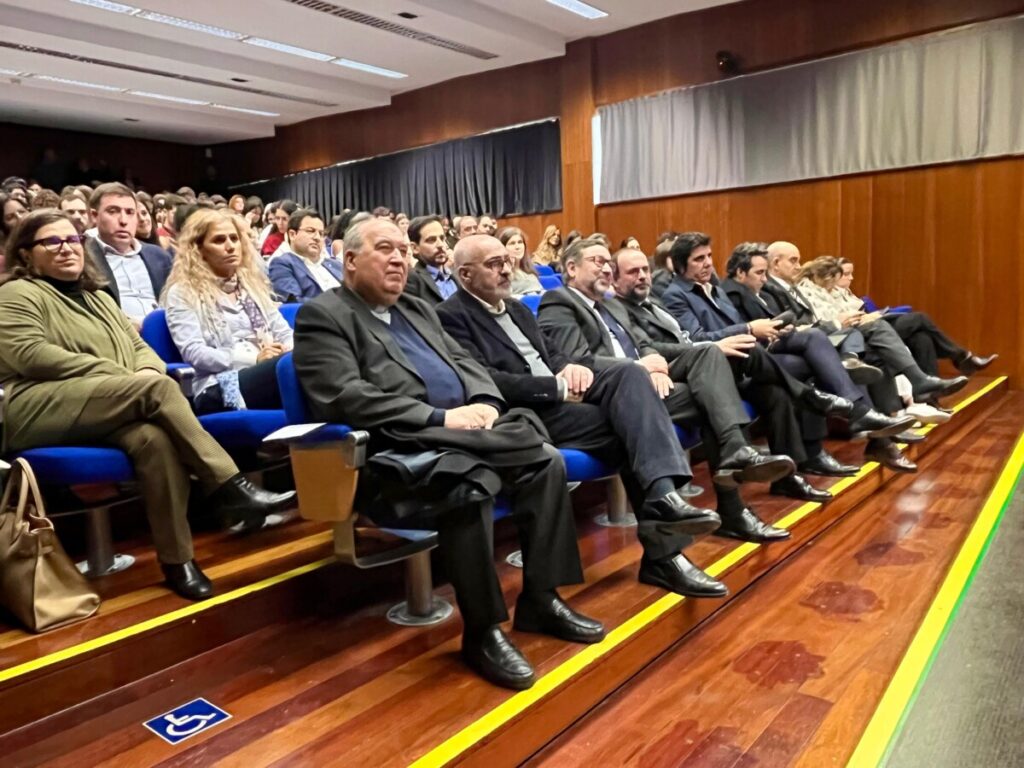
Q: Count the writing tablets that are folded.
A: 1